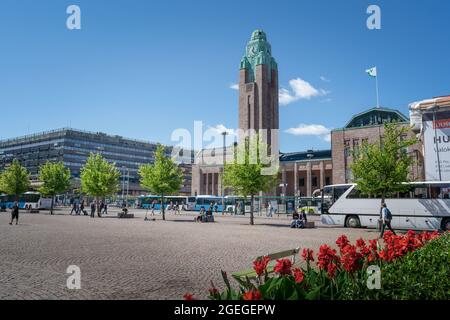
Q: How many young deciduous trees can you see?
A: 6